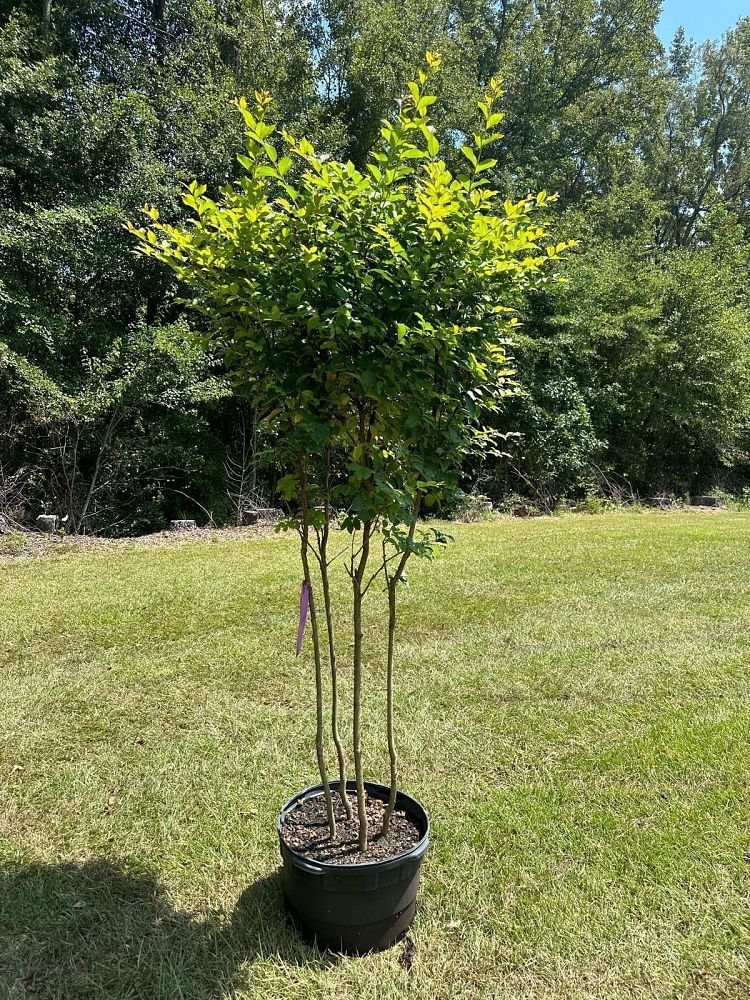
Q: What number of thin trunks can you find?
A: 4